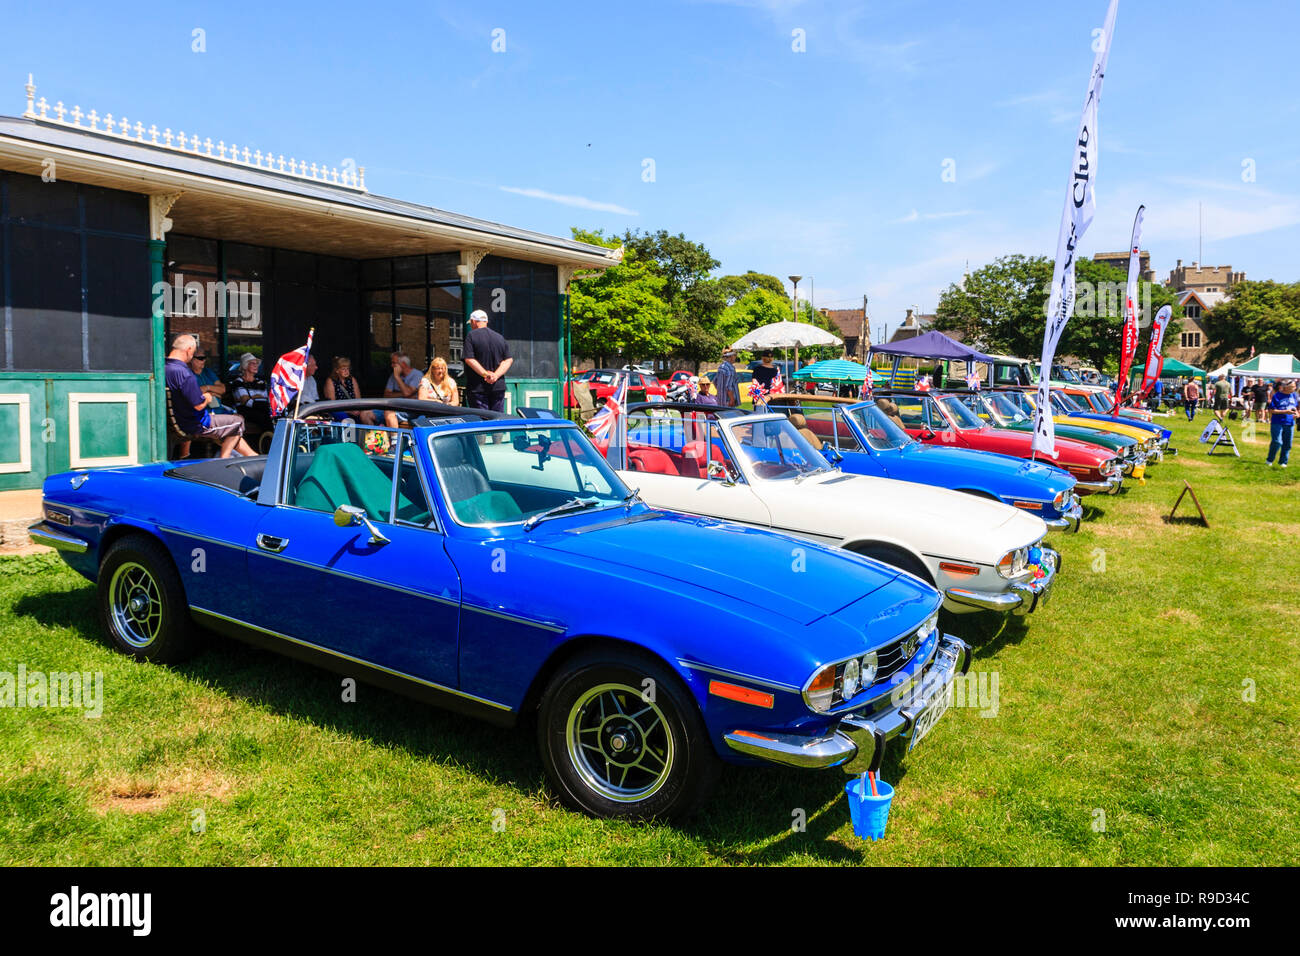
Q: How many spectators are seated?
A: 7